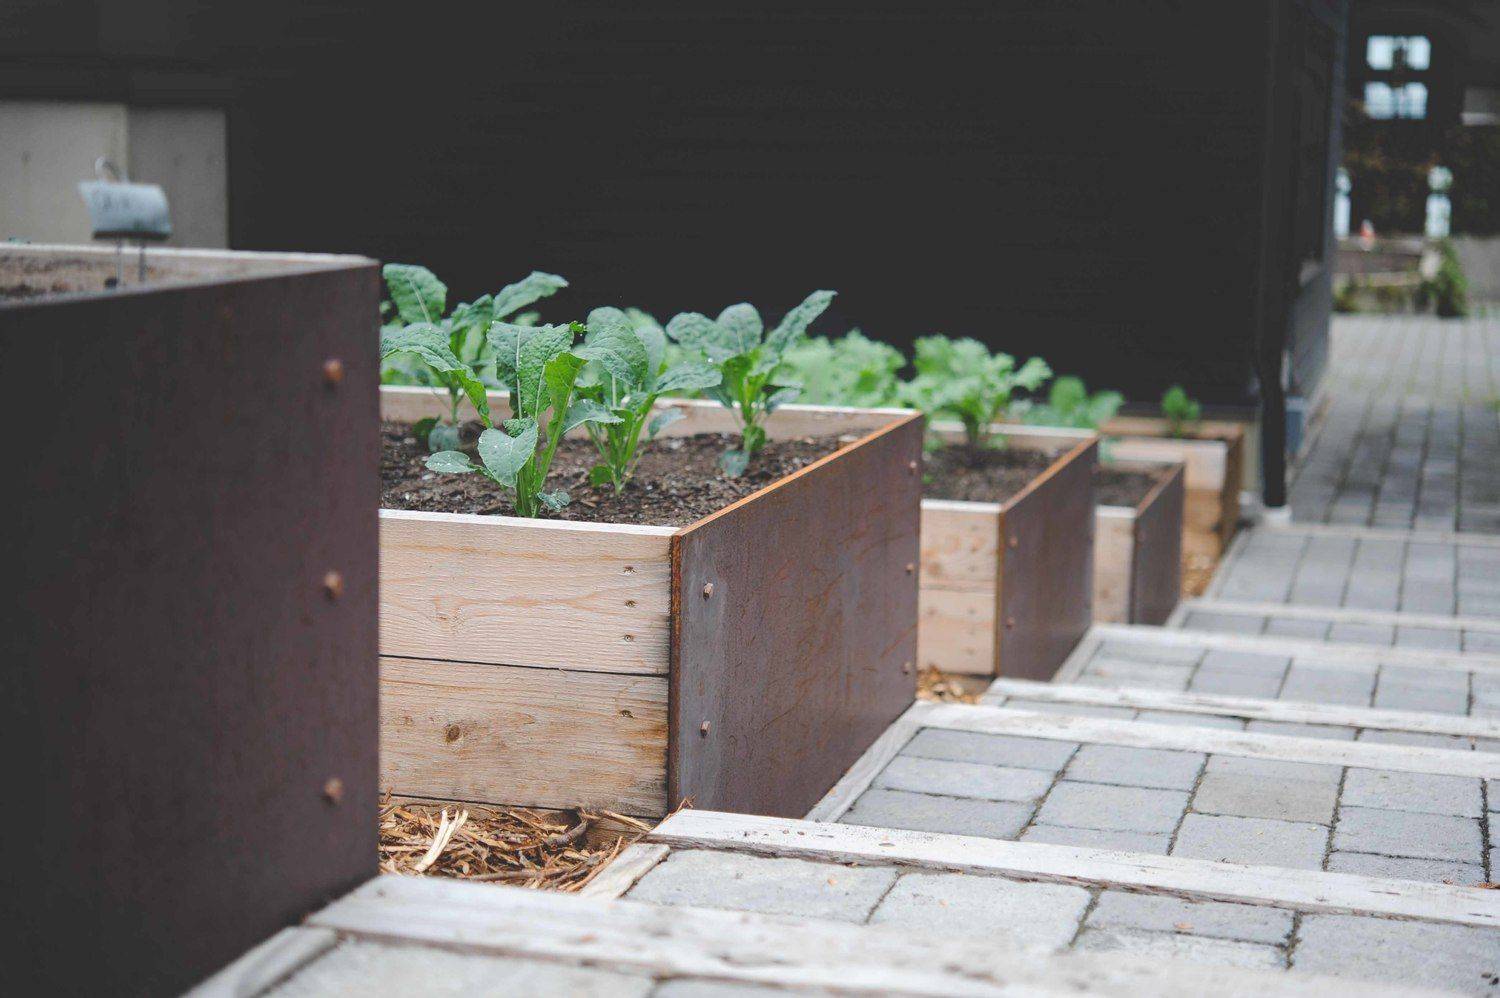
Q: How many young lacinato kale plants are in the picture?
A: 4